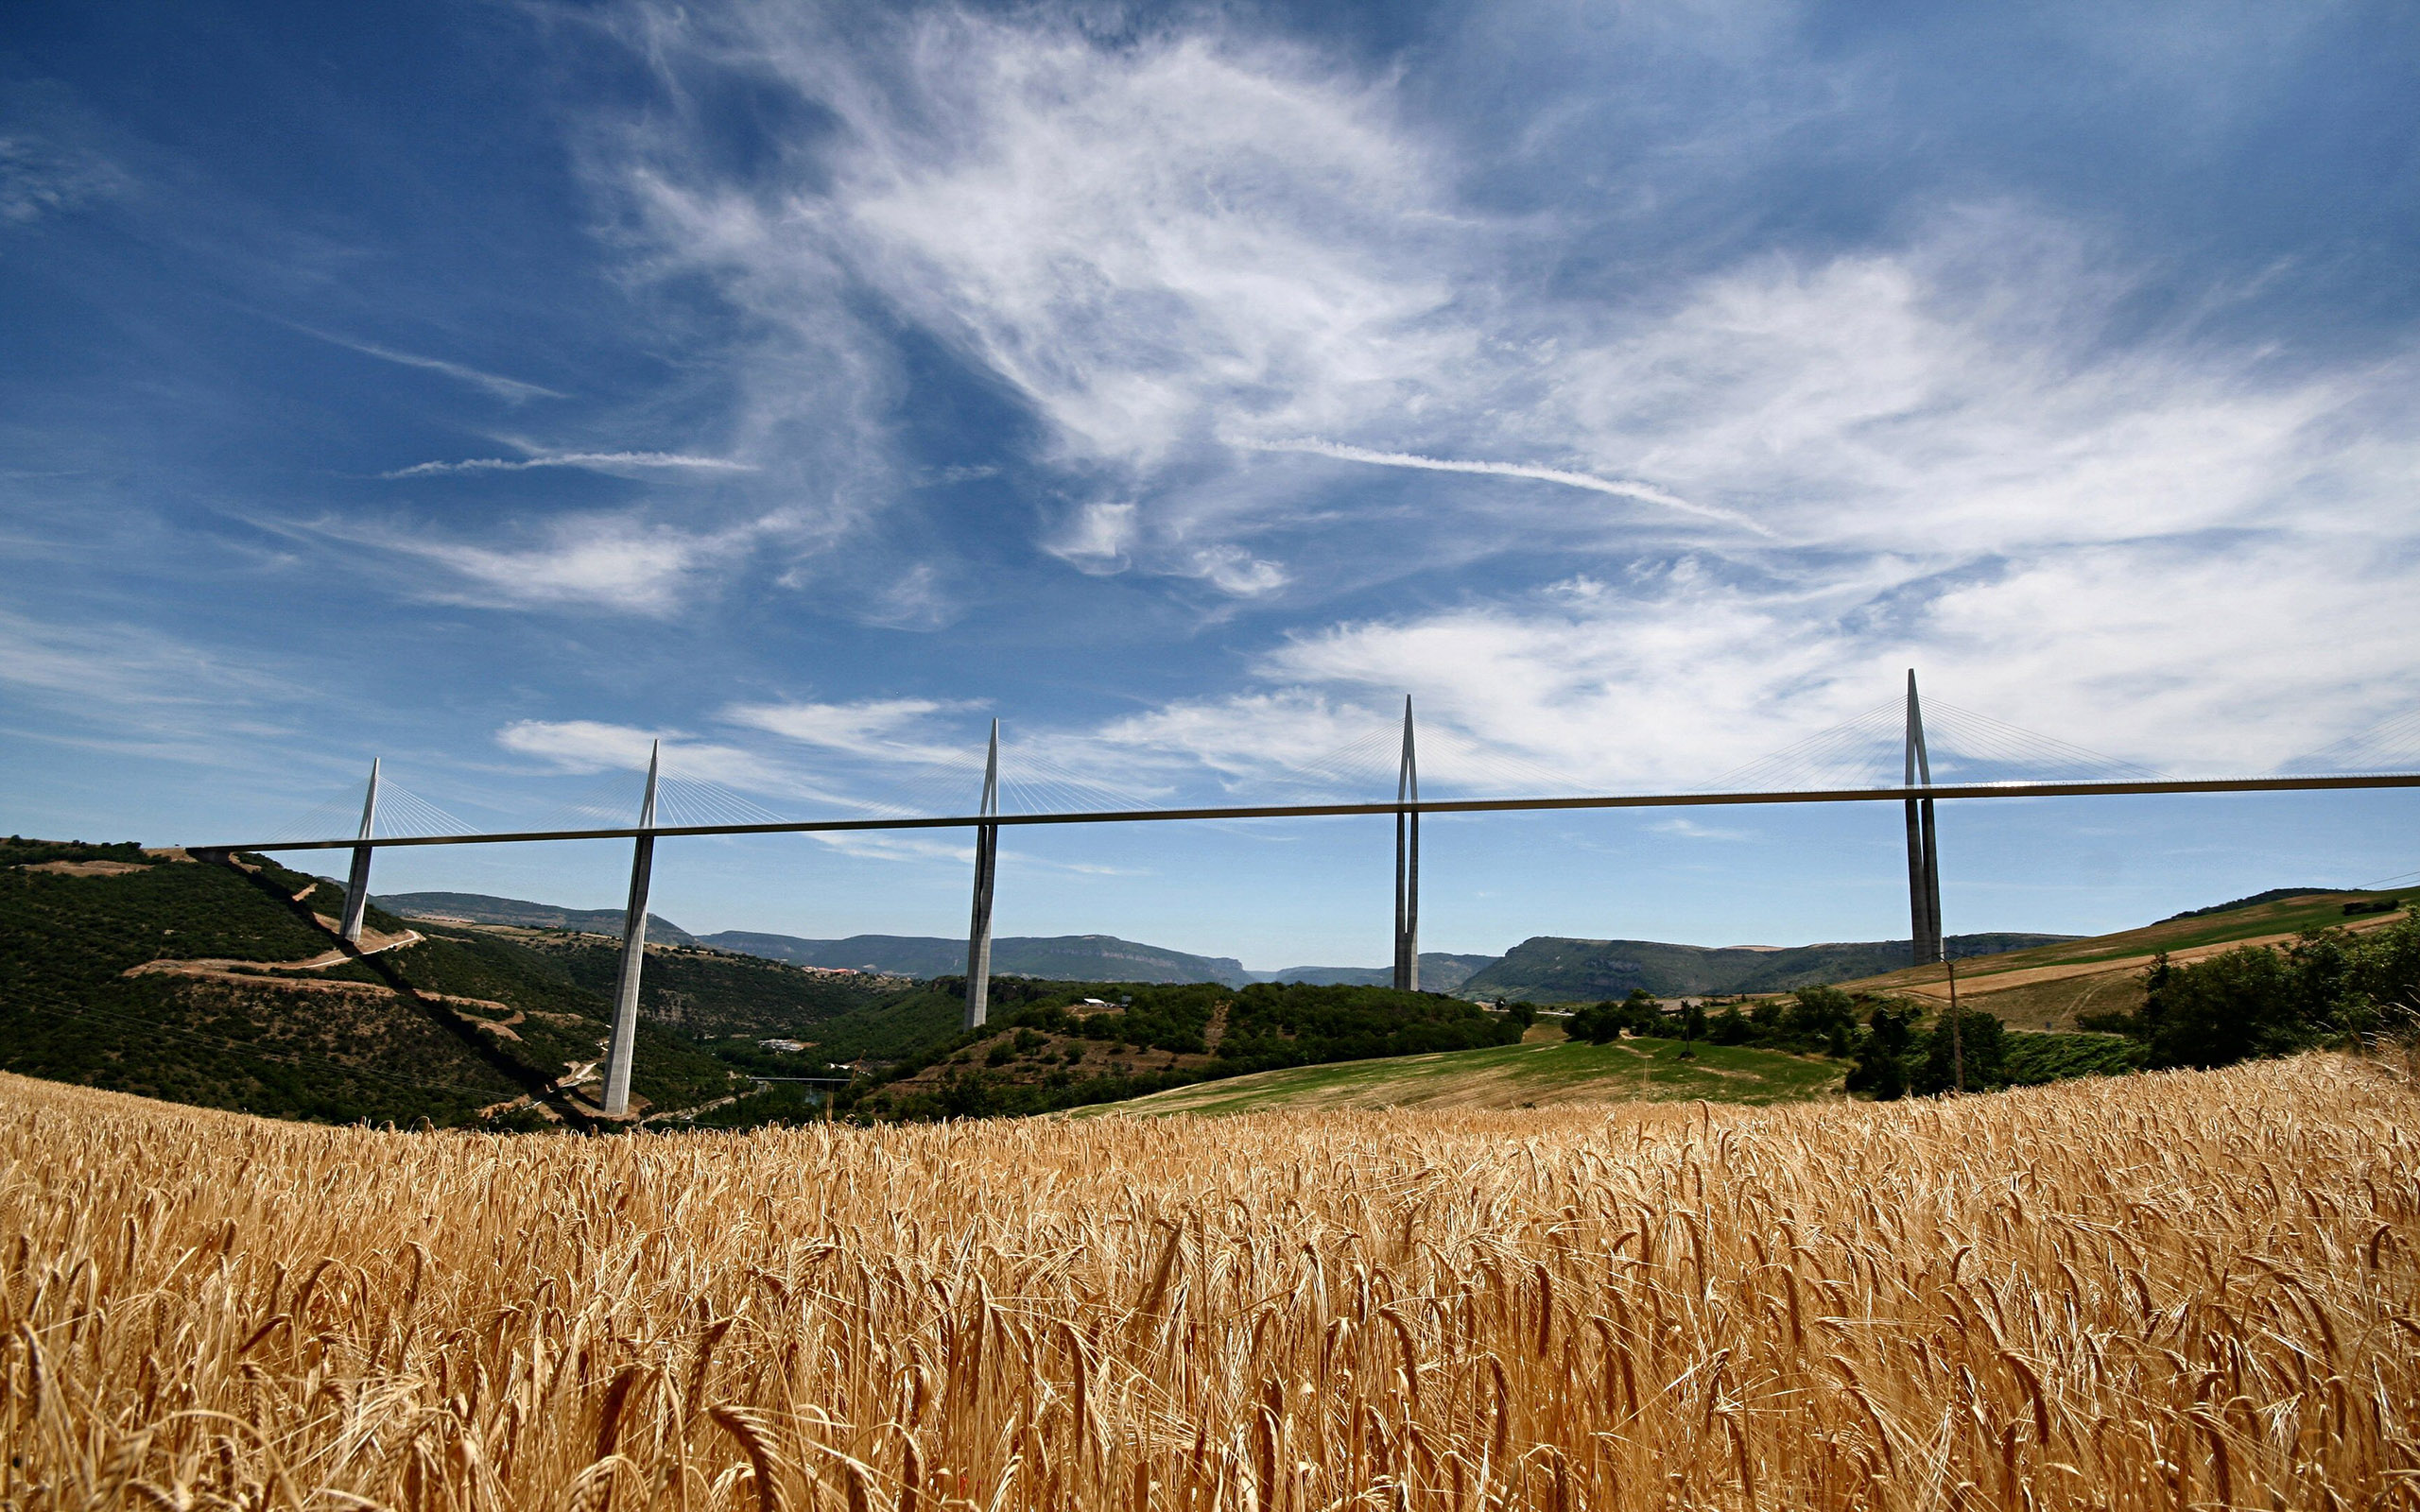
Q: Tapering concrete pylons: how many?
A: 5